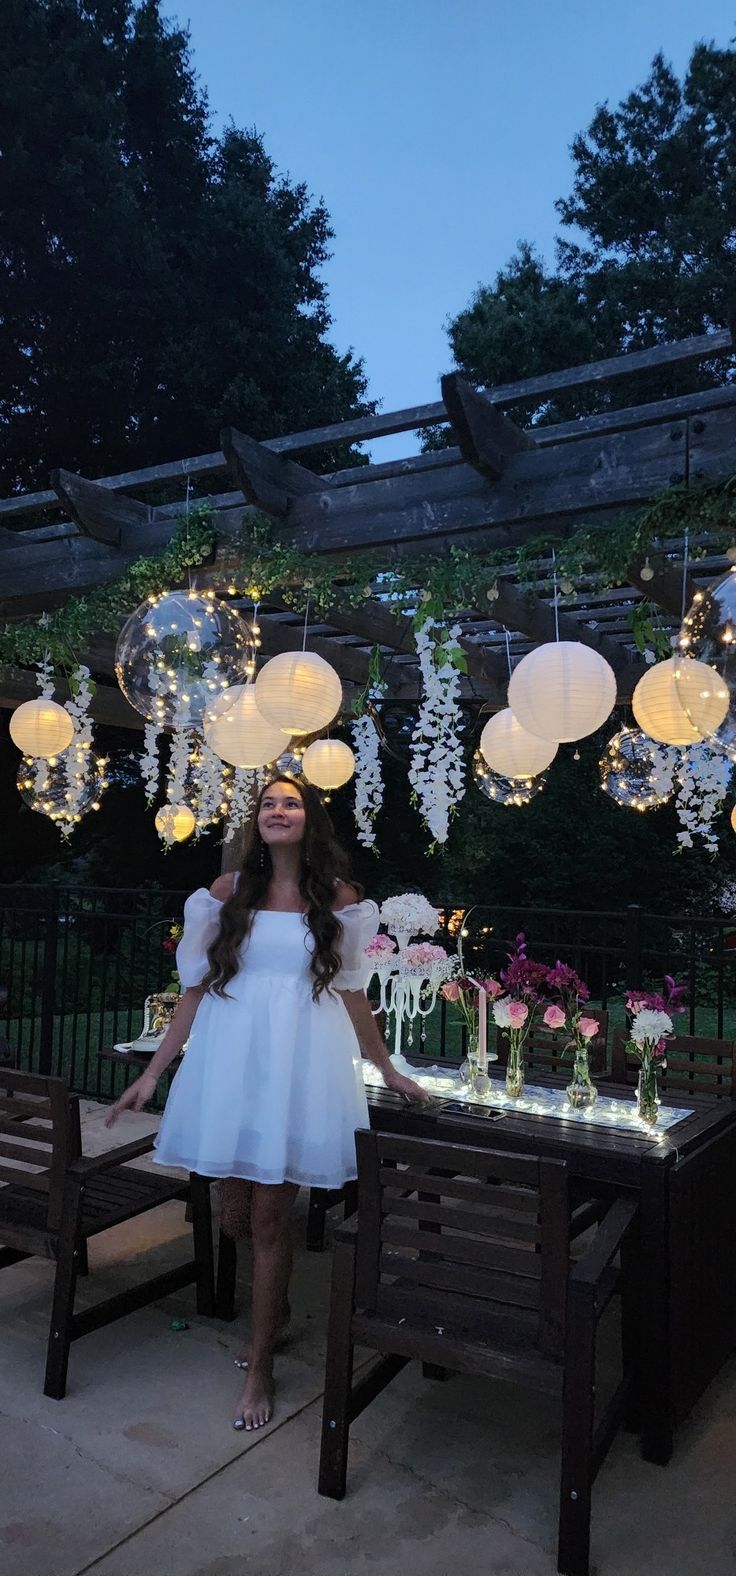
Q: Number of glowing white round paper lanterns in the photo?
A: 8